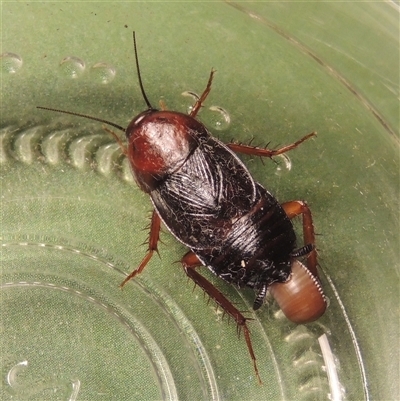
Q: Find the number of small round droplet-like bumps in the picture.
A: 6